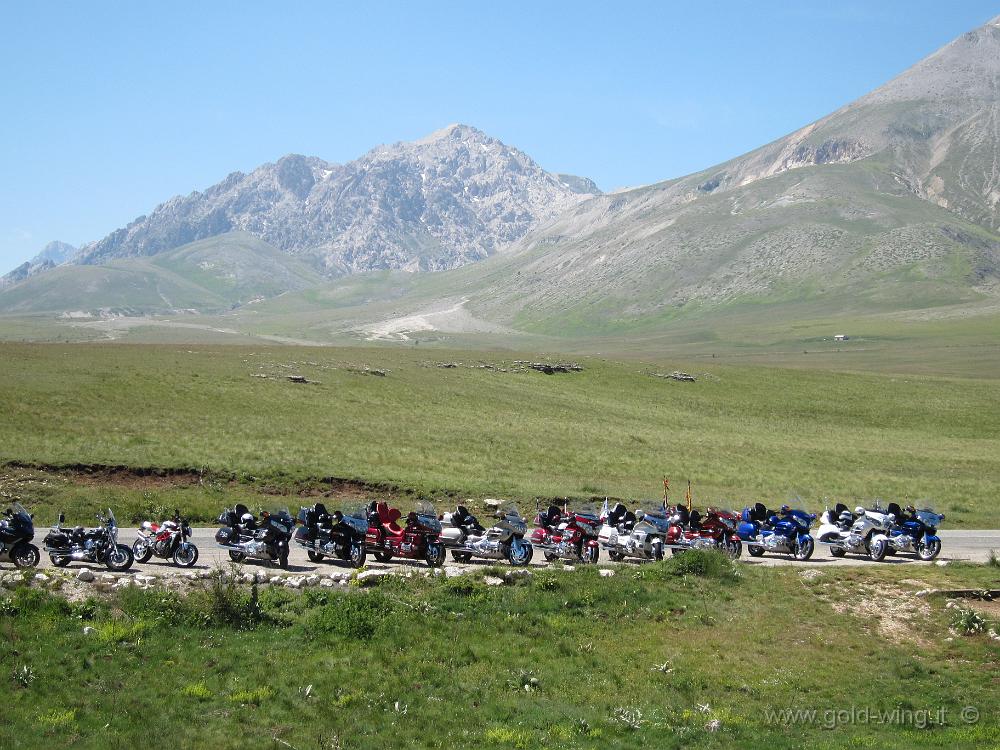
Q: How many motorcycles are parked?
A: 13